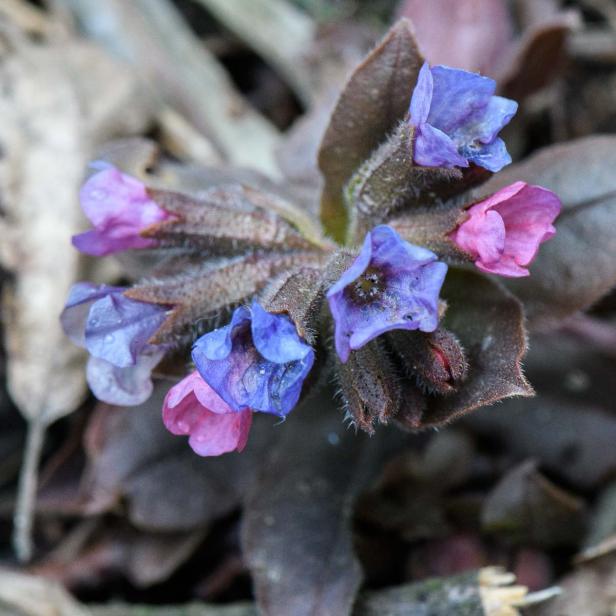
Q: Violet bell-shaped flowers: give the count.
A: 4